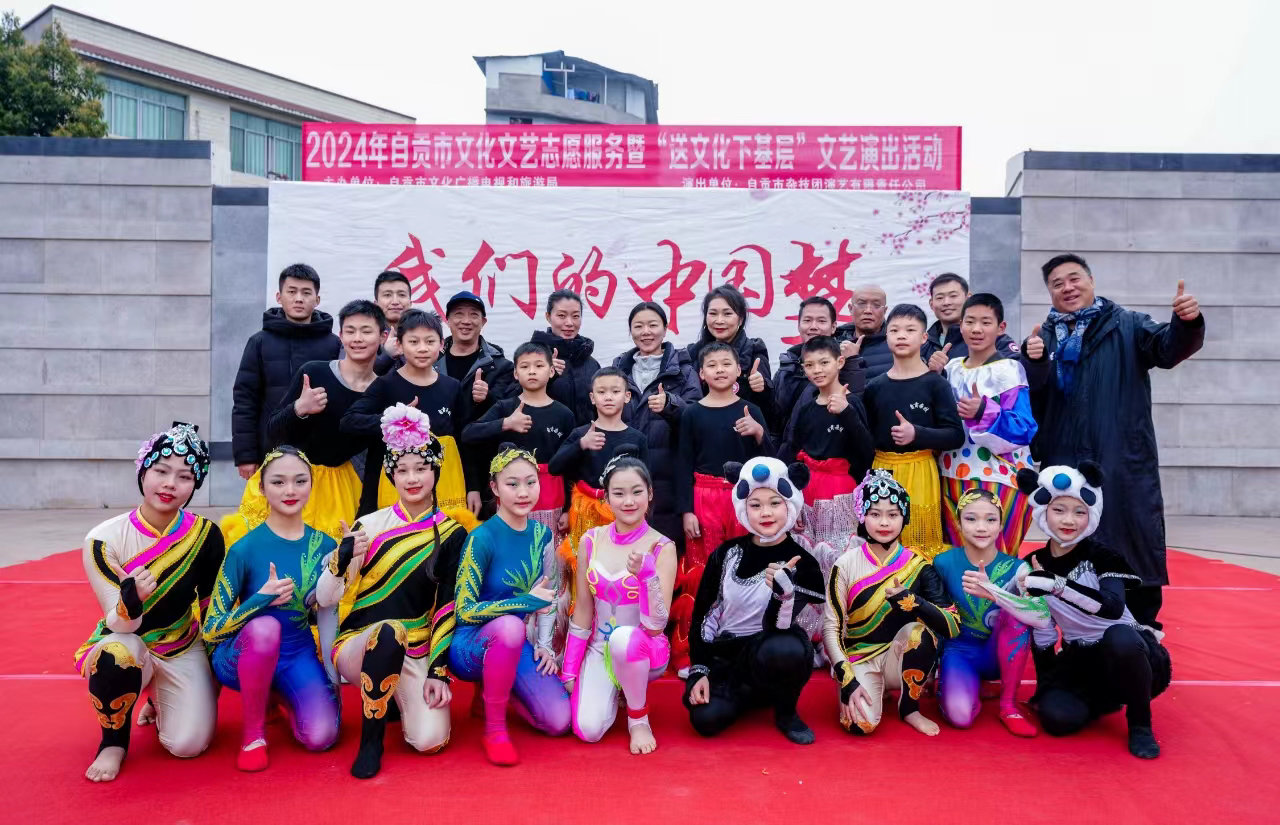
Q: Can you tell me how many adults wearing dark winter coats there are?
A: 10